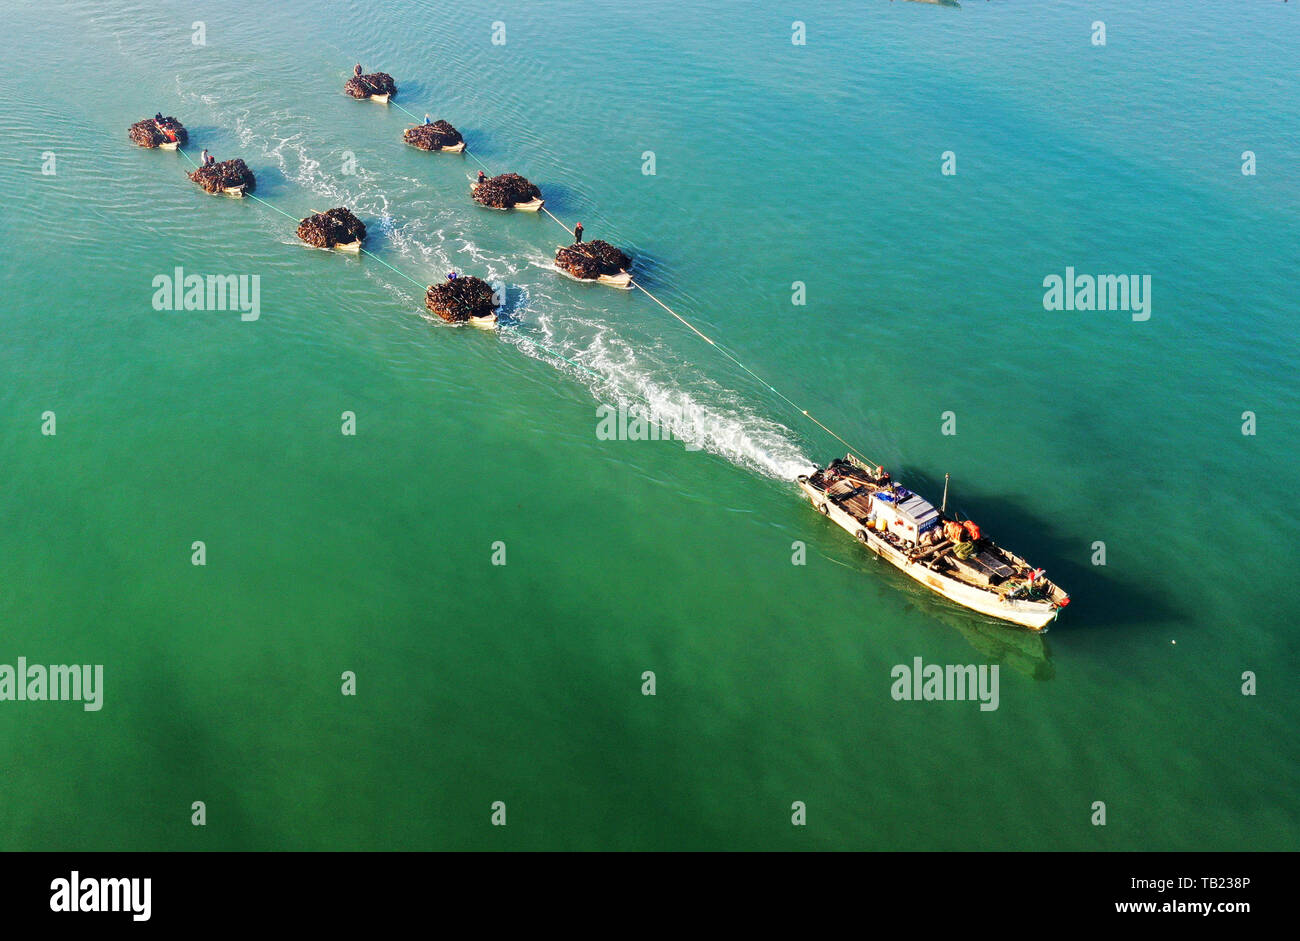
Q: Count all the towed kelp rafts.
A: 8